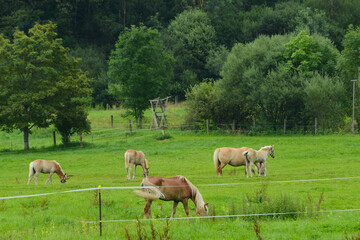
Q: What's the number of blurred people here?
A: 0